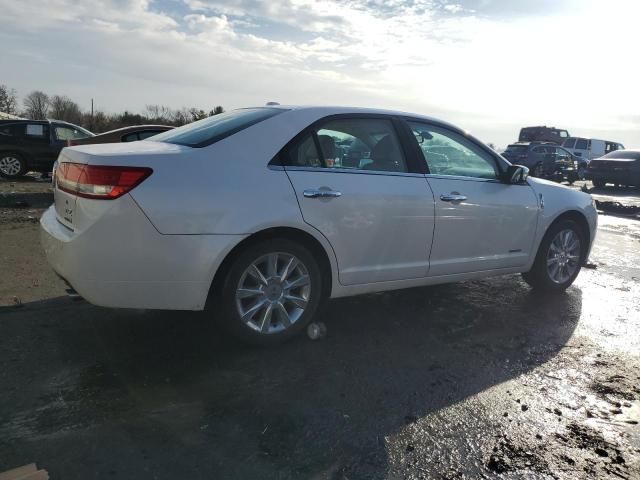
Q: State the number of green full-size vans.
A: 0